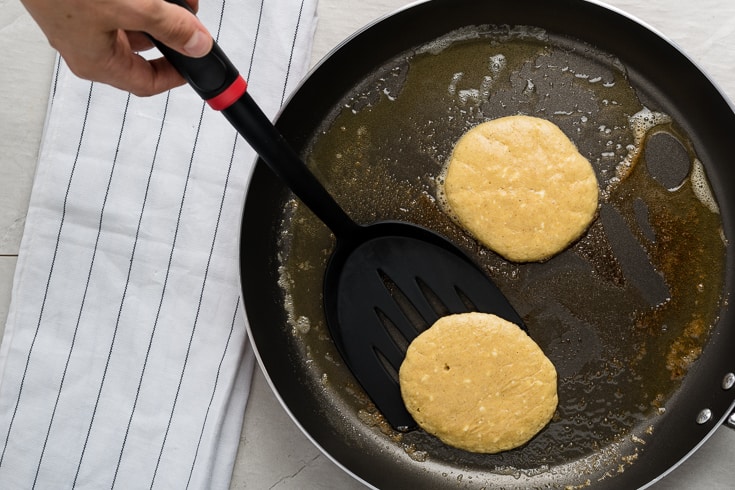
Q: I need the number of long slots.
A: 5